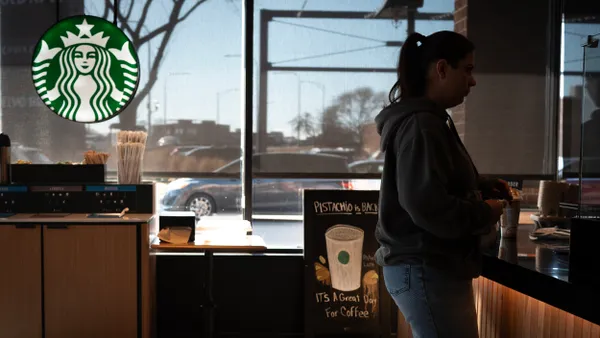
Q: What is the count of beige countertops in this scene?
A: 1